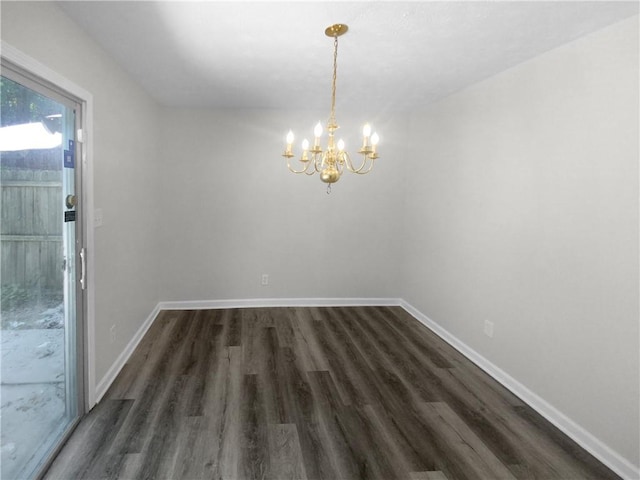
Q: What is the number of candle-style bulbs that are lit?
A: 6